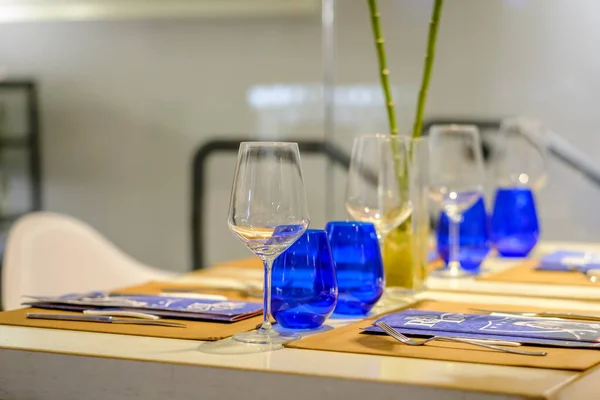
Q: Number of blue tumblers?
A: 4